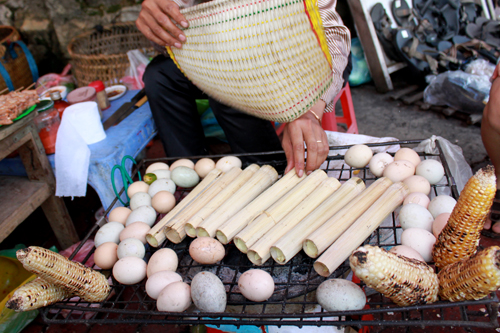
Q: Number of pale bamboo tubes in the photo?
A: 10